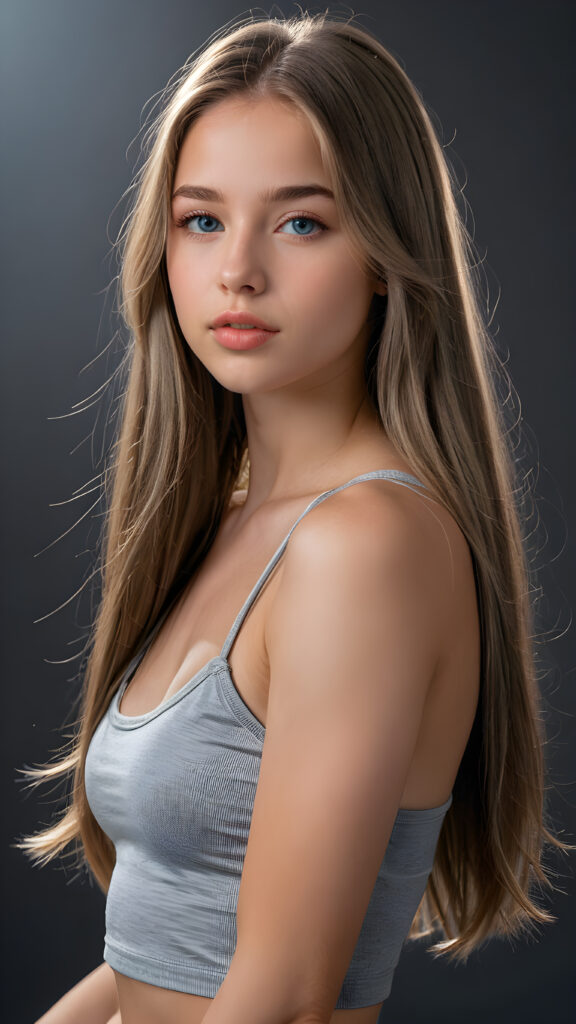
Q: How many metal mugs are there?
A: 0